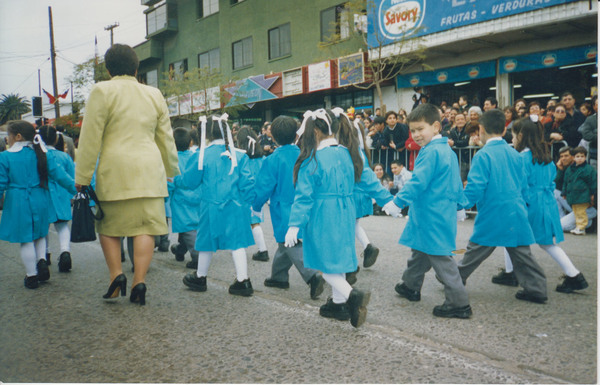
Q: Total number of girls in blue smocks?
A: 7